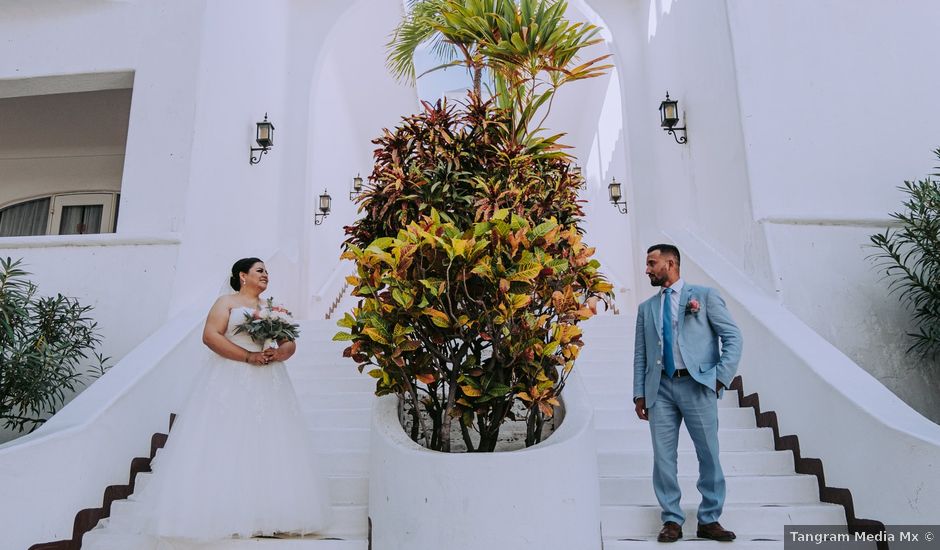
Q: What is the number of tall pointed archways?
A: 1